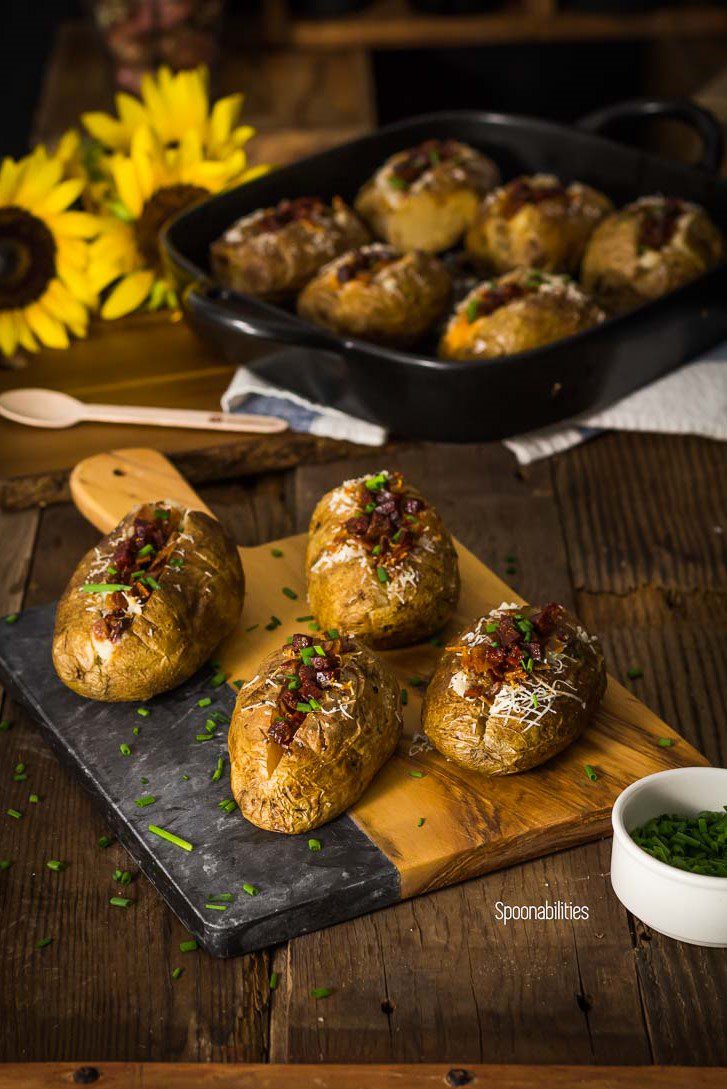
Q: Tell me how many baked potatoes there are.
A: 10